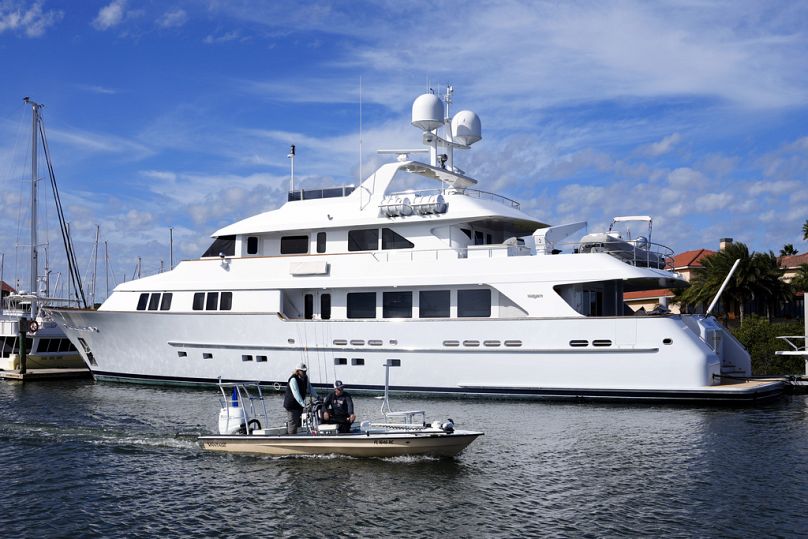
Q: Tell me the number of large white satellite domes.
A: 2